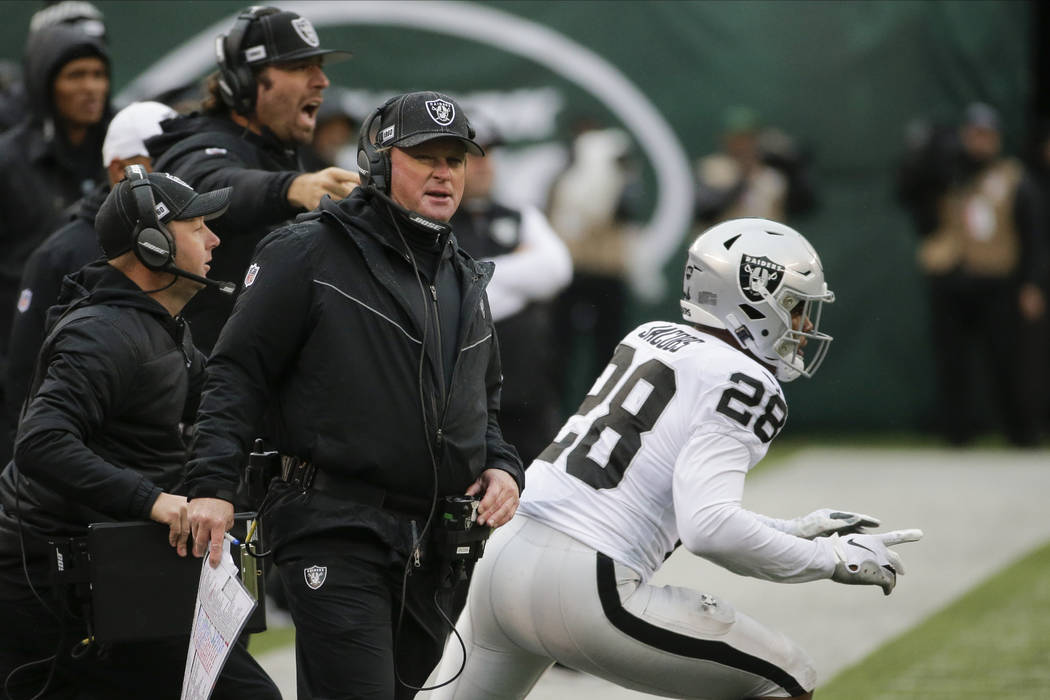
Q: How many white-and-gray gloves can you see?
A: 2